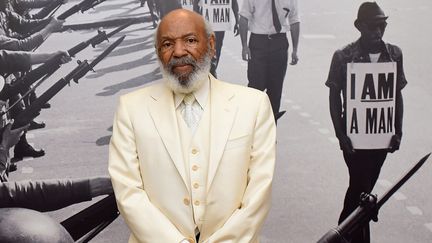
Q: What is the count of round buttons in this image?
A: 5